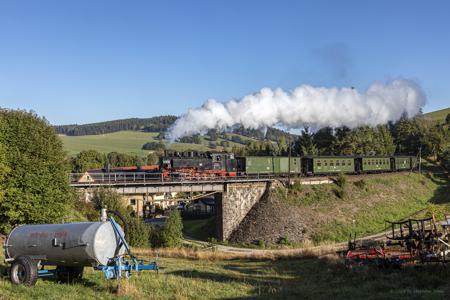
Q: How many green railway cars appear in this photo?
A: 4